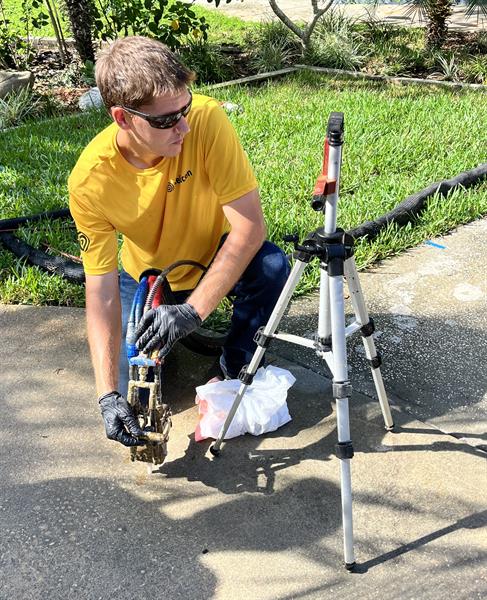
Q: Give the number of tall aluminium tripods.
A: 1